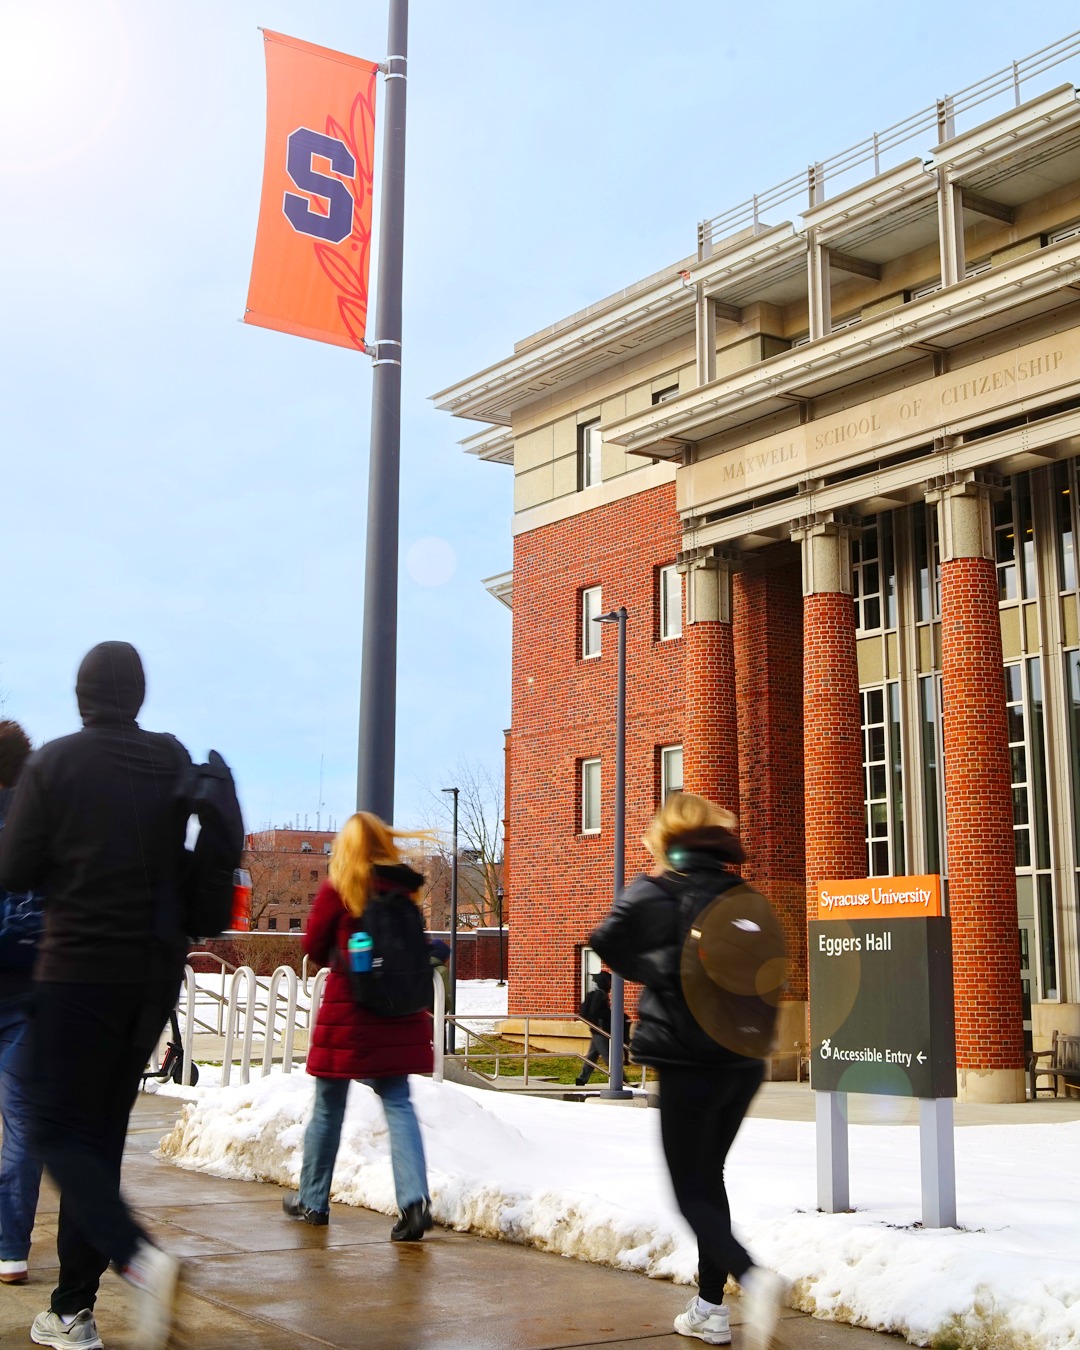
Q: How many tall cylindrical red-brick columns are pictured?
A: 3